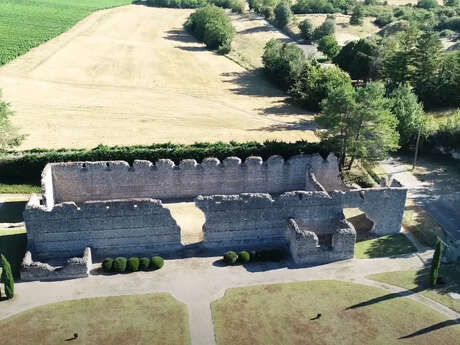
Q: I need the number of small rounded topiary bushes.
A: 7